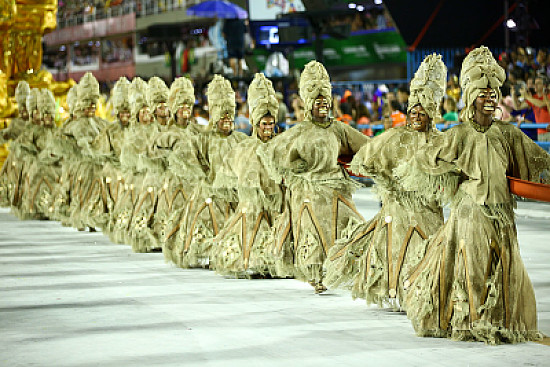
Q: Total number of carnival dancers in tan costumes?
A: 14